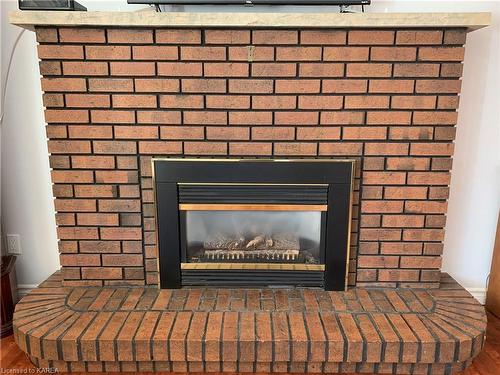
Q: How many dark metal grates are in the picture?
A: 2